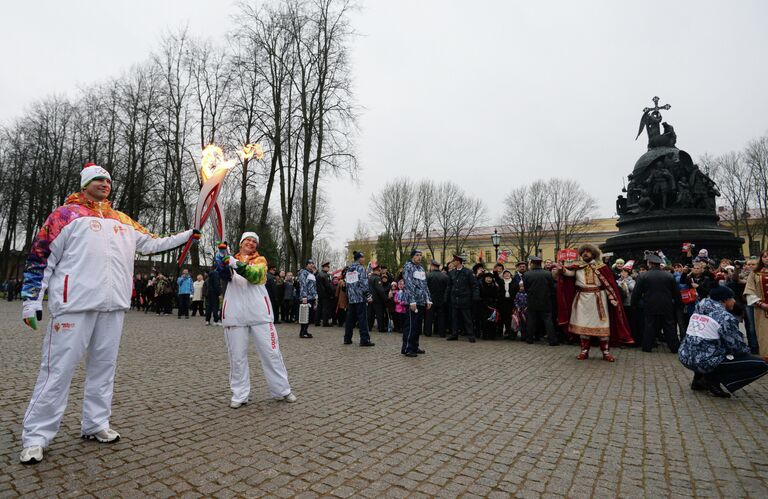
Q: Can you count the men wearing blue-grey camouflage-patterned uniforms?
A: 4